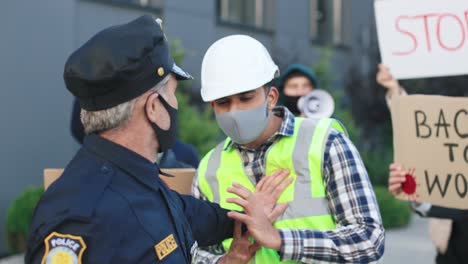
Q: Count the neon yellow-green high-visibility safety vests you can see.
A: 1